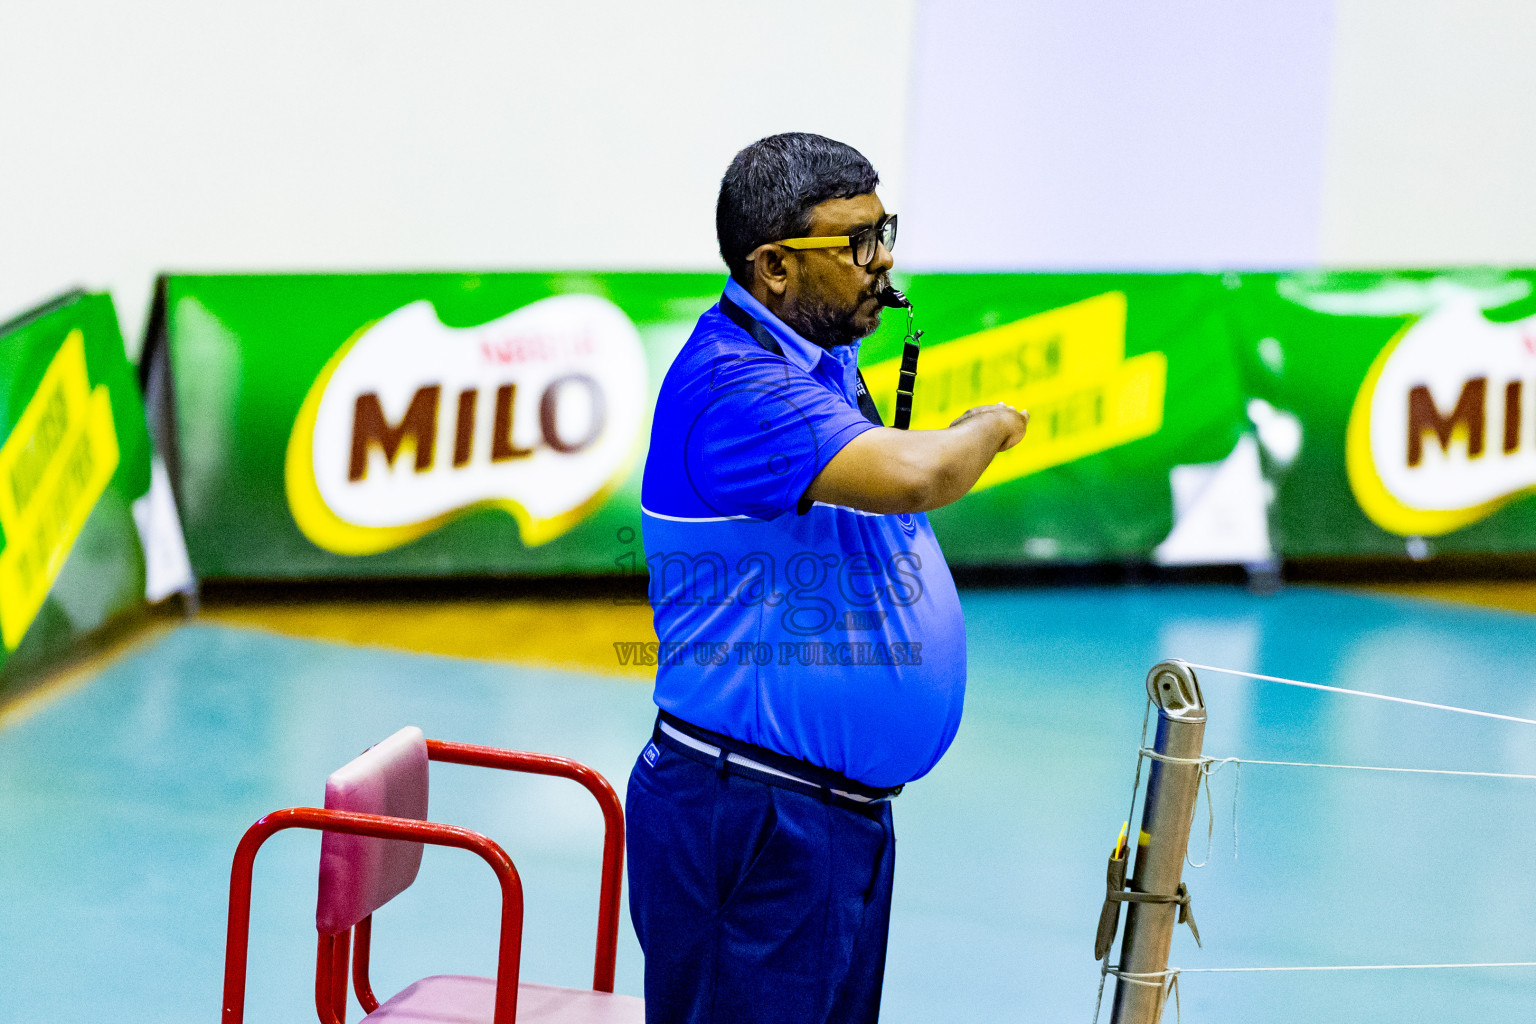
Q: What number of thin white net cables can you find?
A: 3